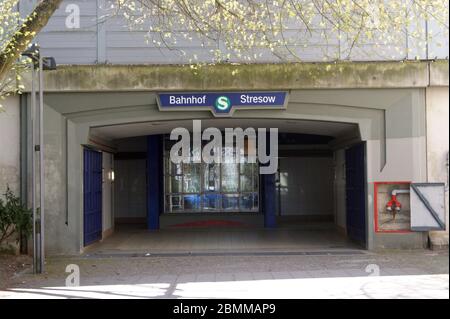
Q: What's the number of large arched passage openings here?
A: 1